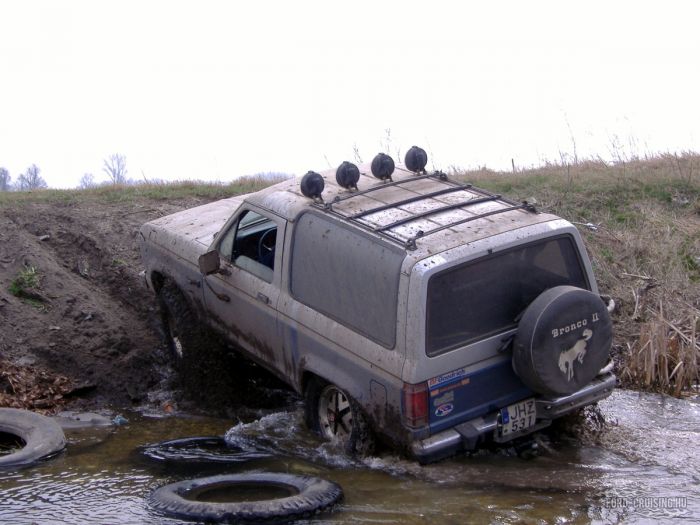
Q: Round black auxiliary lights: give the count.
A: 4